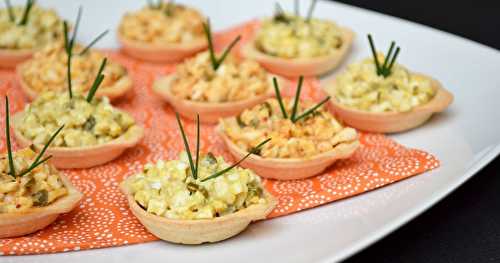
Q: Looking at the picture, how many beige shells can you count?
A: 10